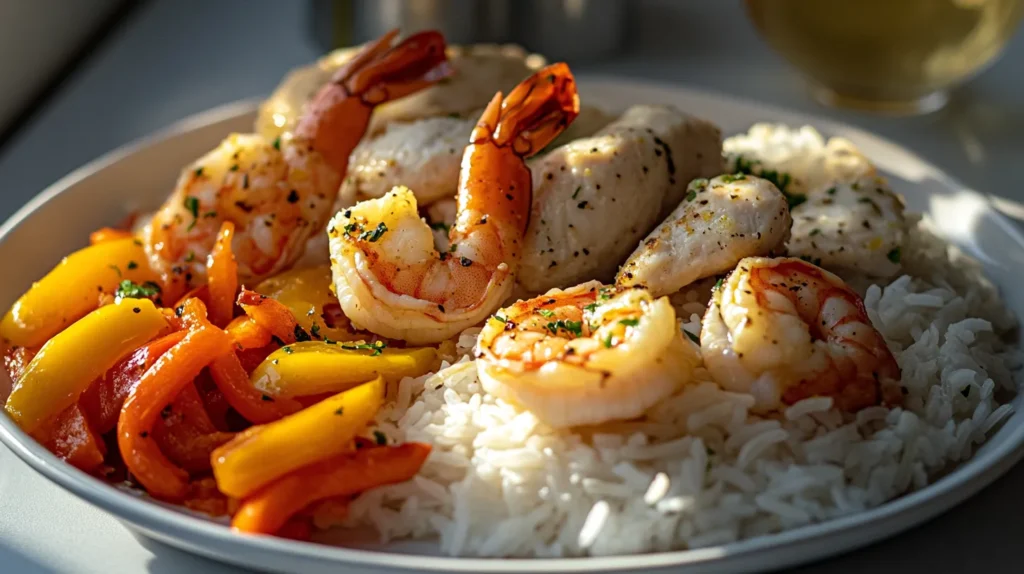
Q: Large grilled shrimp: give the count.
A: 4